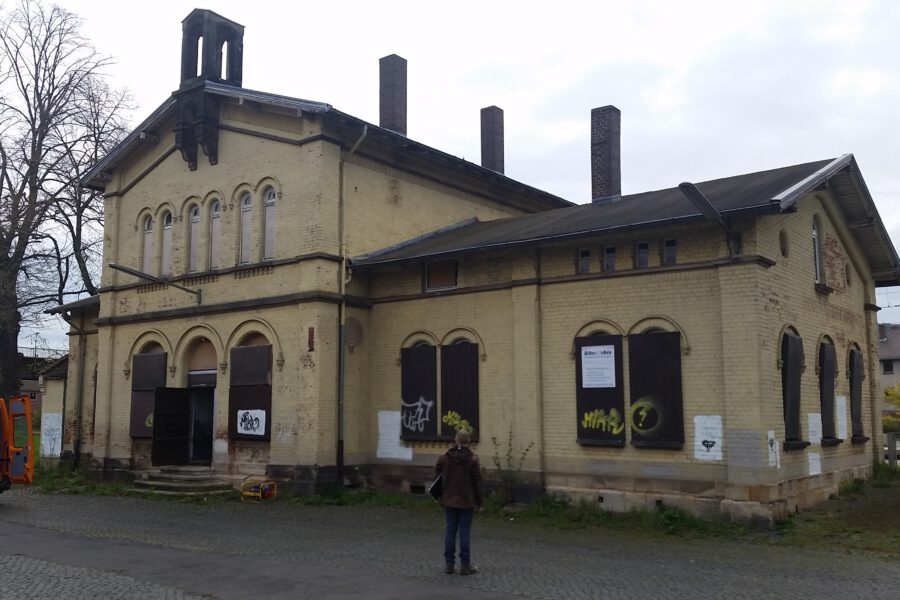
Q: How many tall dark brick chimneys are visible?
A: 3